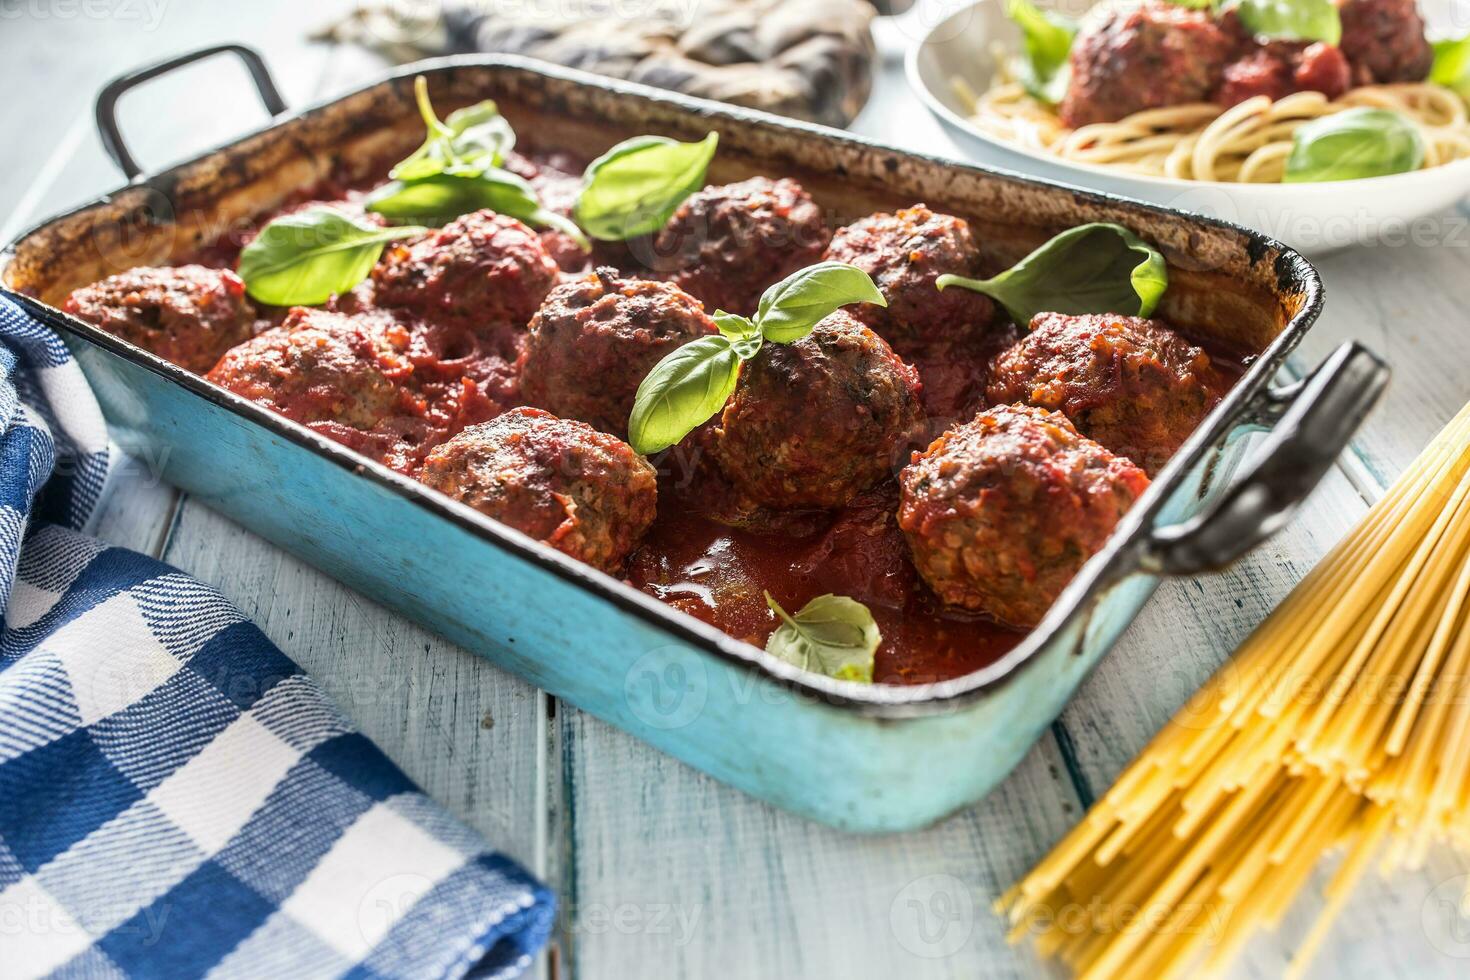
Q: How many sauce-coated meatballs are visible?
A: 12